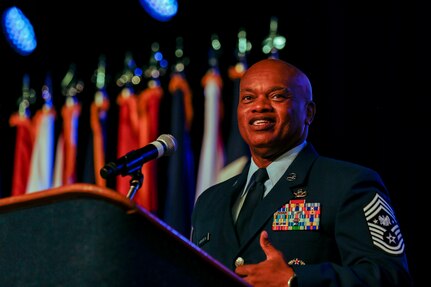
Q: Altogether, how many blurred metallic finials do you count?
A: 10